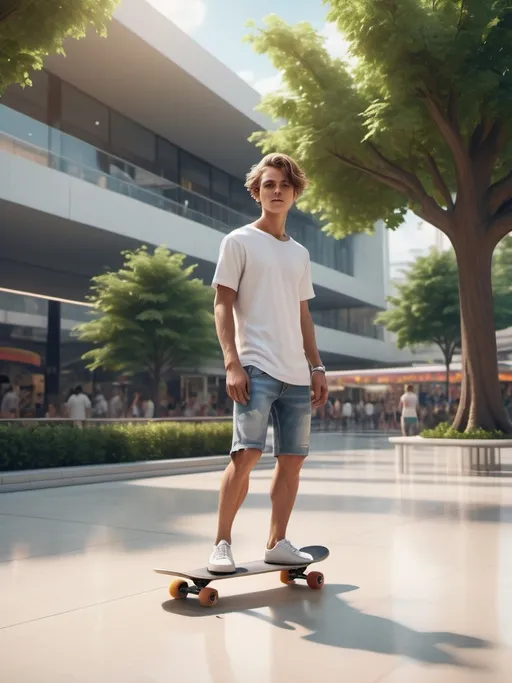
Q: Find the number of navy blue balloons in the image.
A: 0